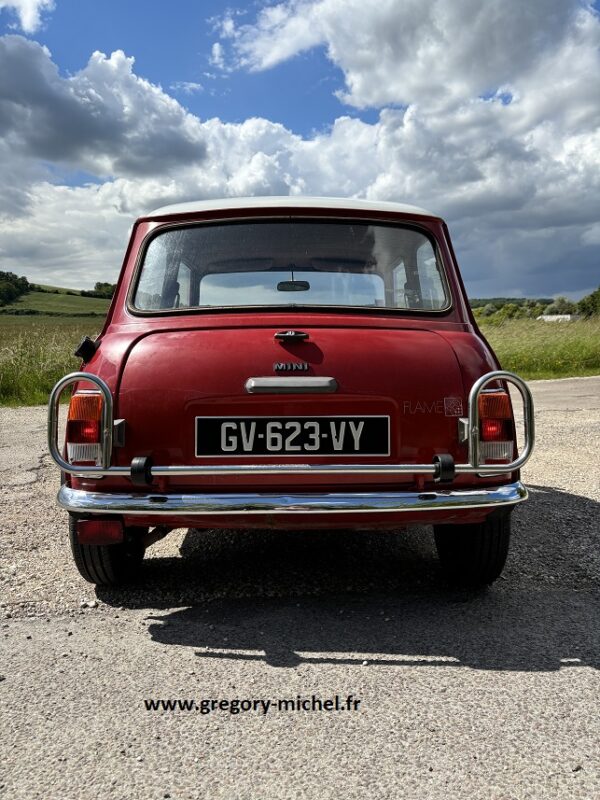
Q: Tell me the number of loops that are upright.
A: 2